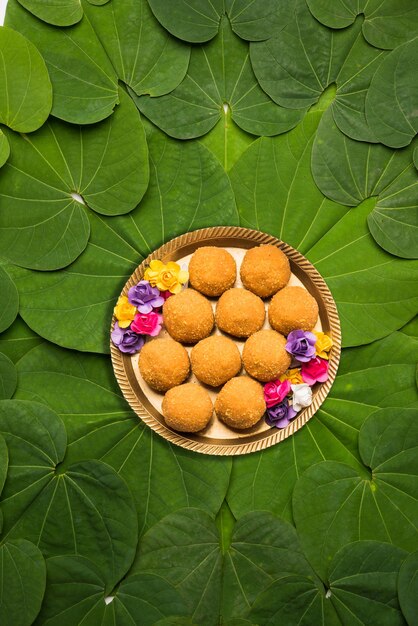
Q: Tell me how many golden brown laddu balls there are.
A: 10